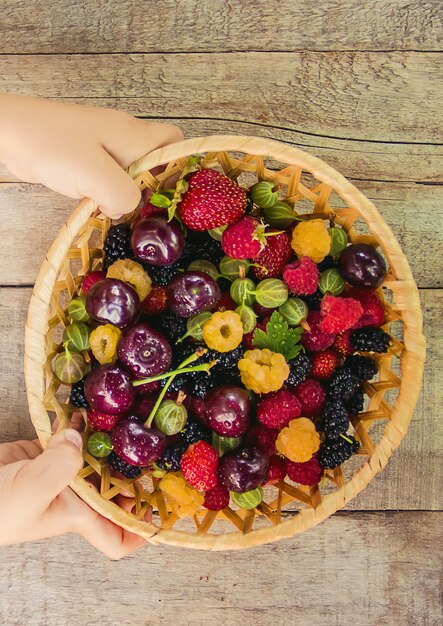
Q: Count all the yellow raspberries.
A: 7